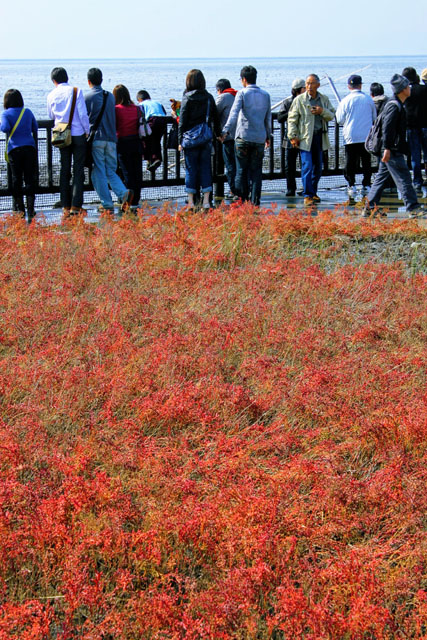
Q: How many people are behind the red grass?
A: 15